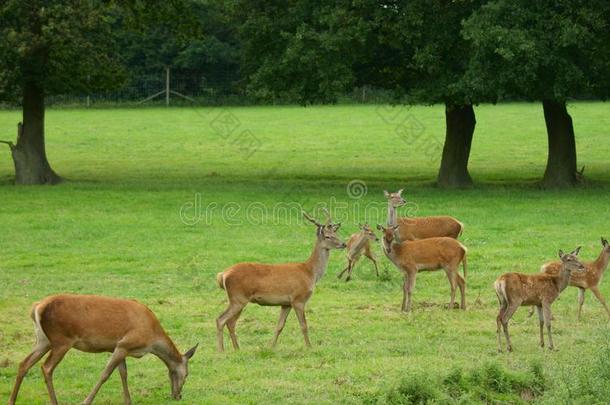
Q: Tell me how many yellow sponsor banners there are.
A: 0